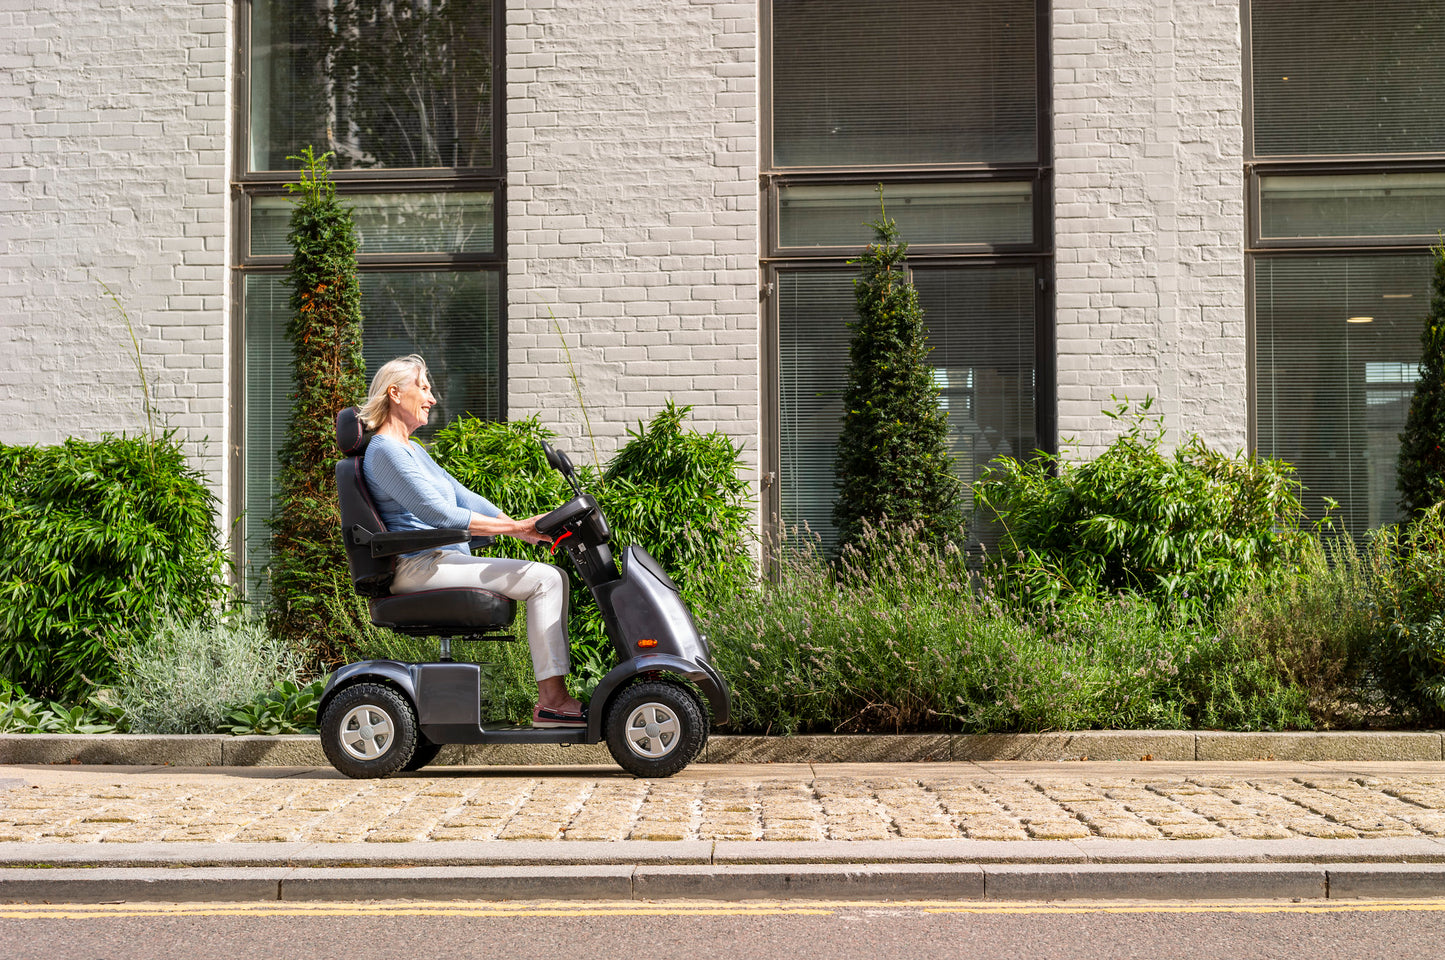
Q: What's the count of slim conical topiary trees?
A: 3